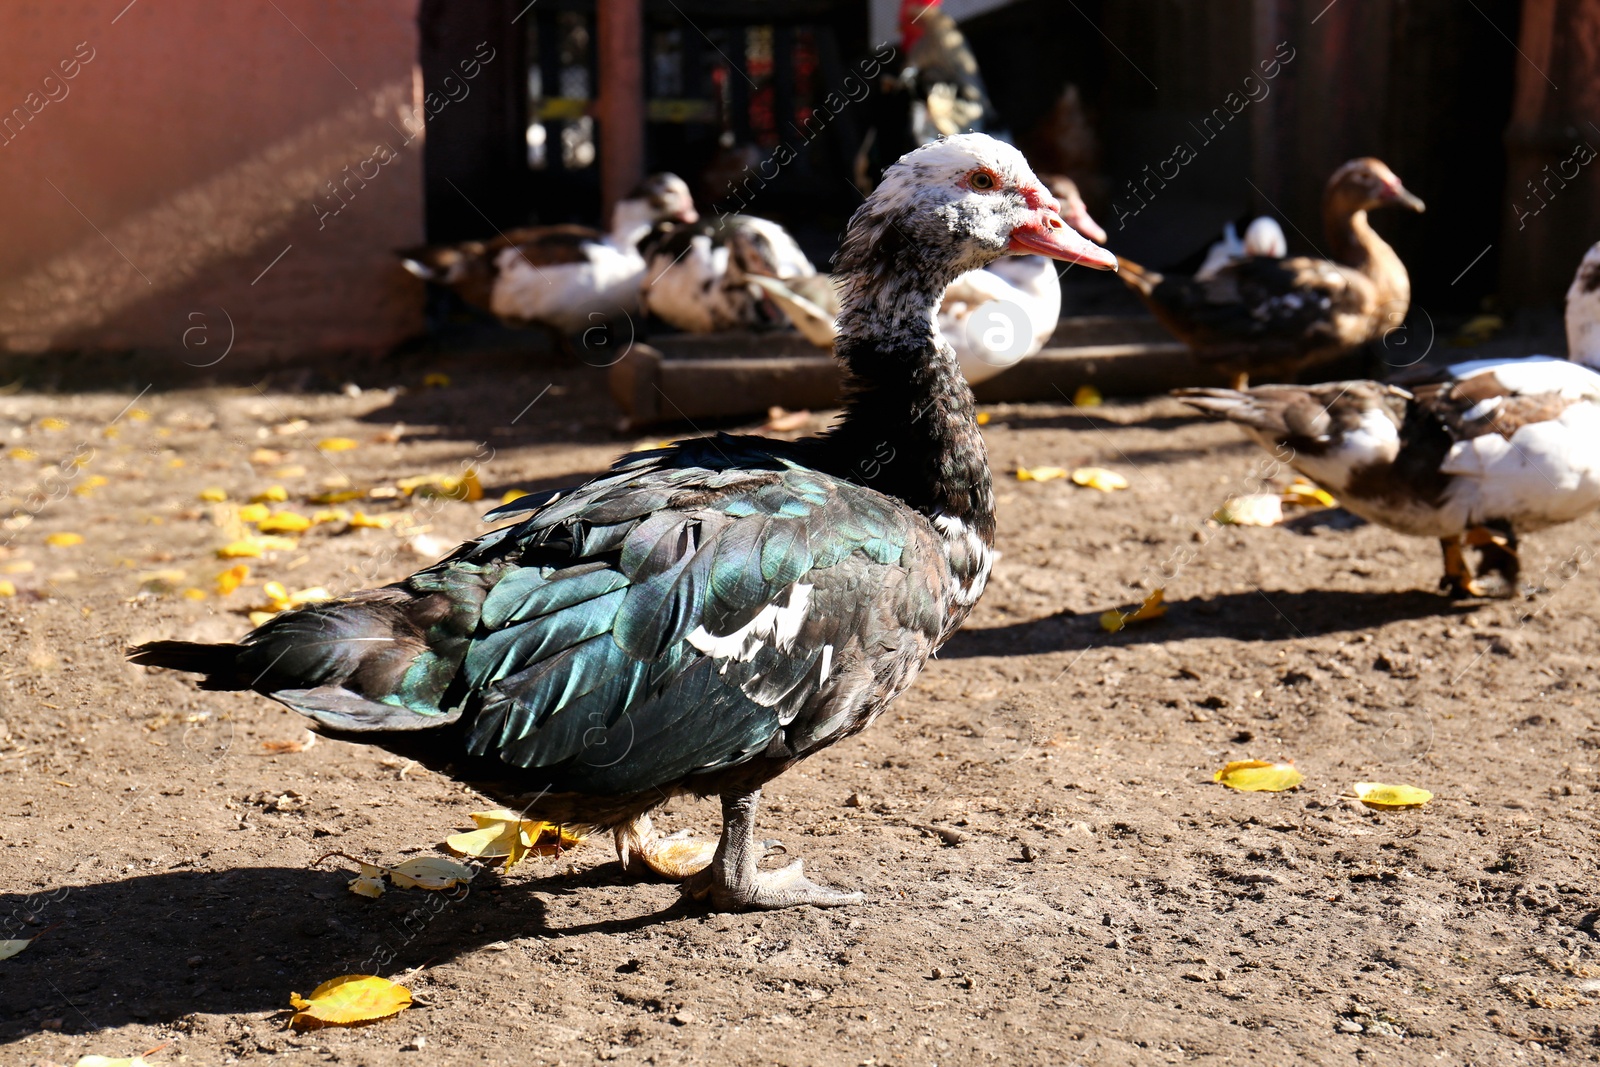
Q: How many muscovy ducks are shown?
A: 7